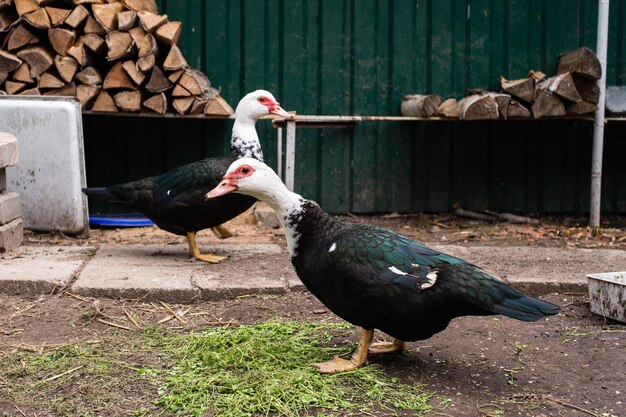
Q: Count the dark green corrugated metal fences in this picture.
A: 1